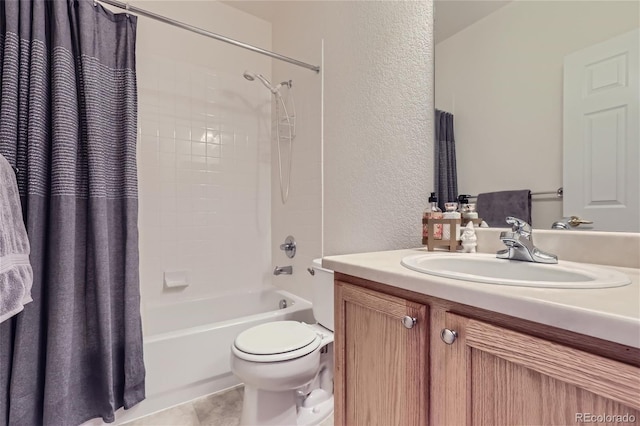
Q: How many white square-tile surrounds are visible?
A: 1